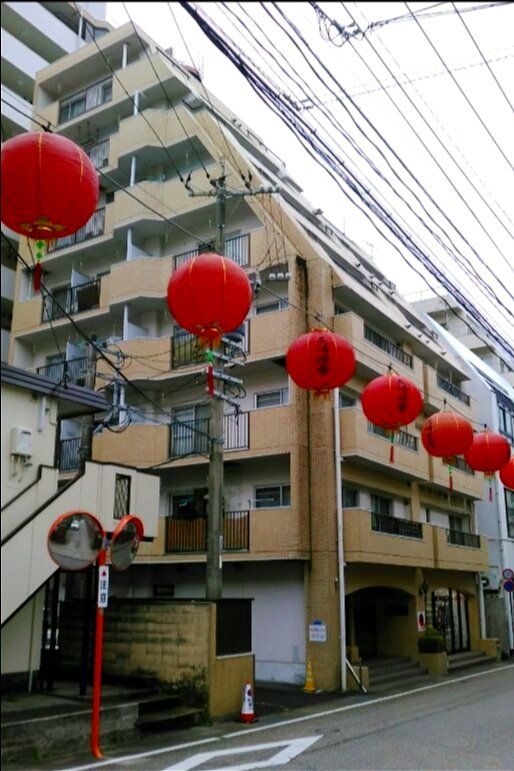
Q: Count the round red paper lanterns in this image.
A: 7